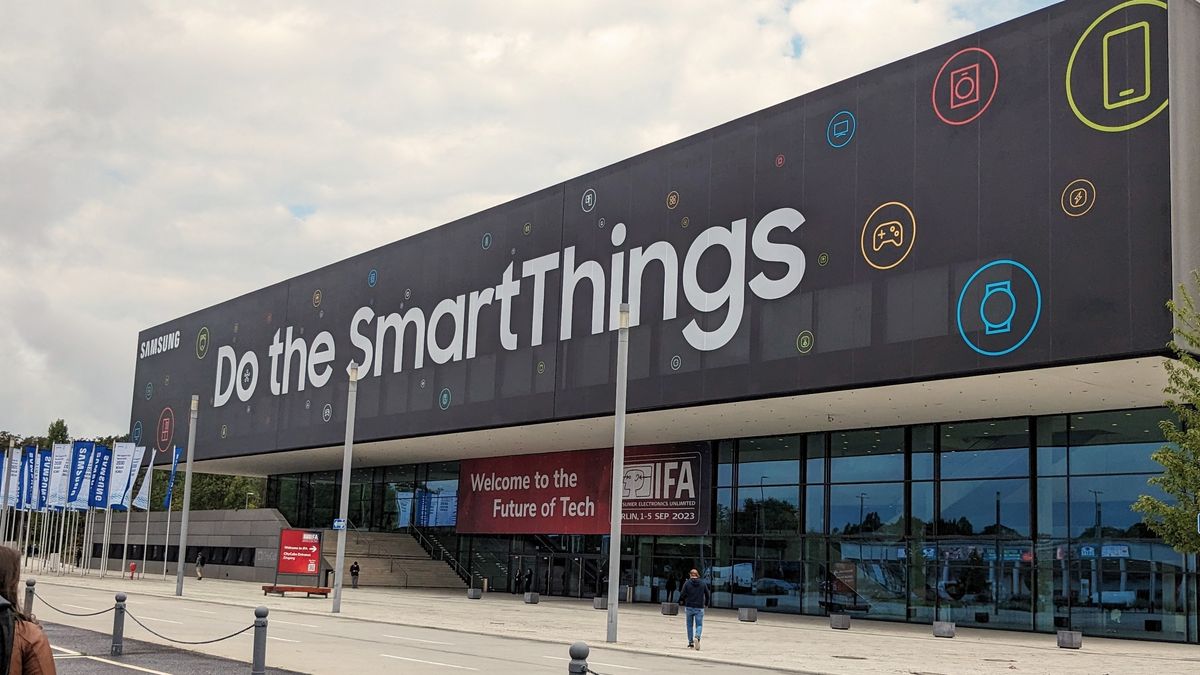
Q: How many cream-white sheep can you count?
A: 0